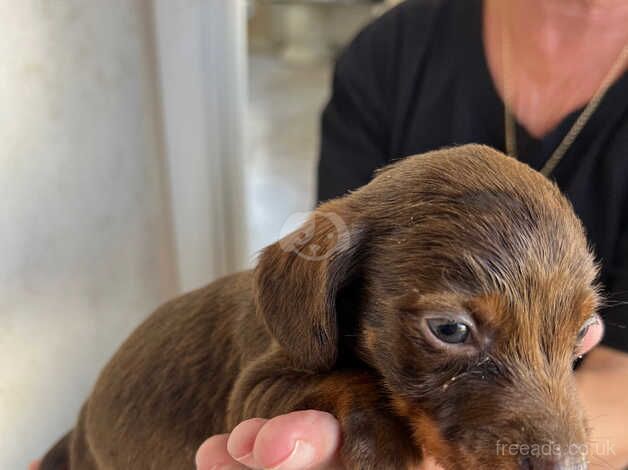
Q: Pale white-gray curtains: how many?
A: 1